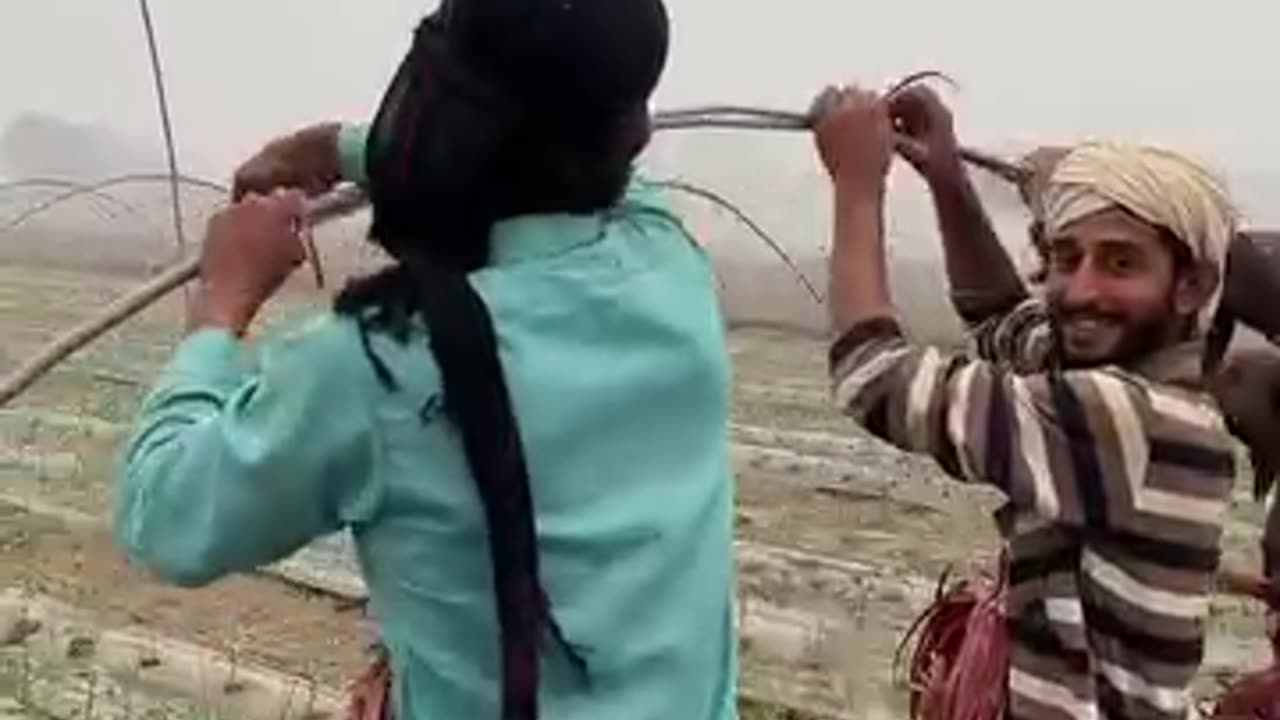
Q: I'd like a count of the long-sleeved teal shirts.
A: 1